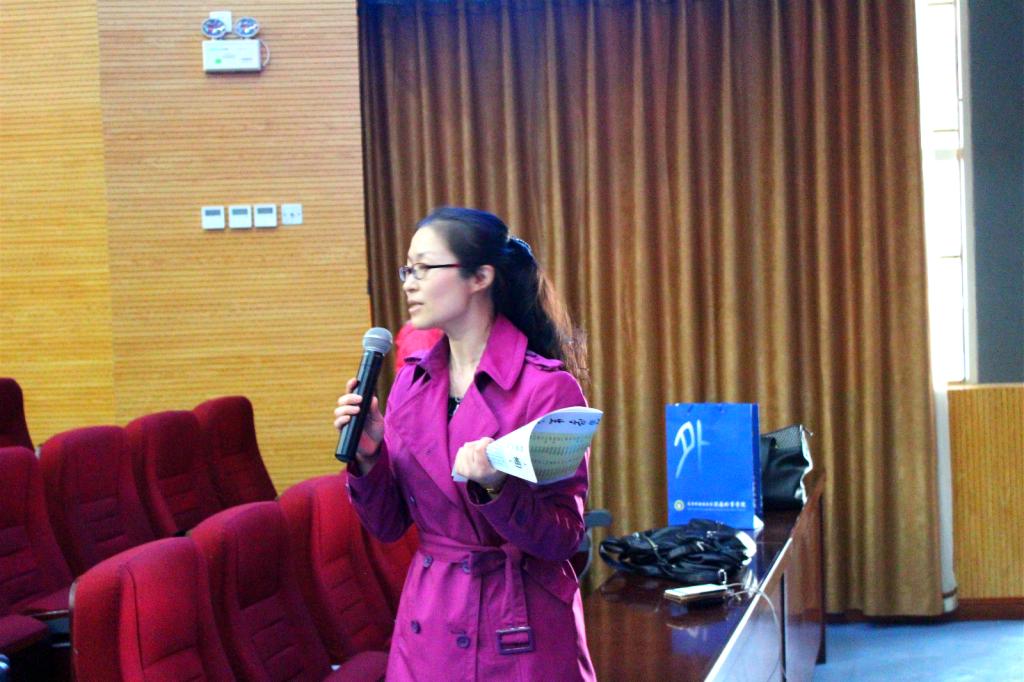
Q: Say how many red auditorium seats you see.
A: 9